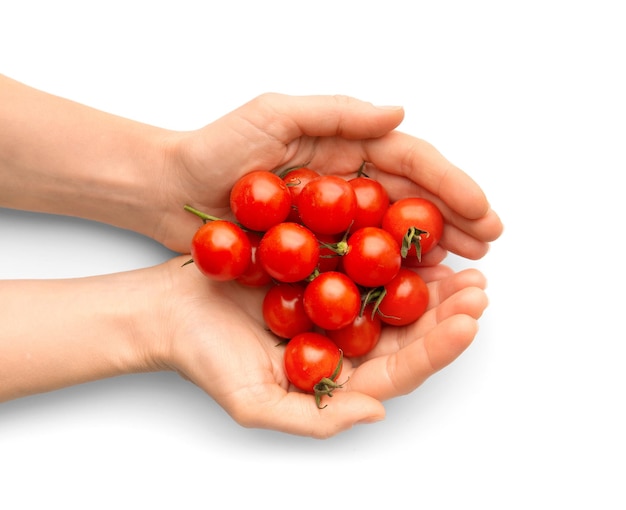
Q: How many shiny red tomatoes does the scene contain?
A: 15